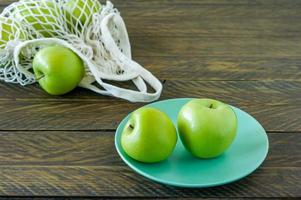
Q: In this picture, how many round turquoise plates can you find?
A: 1